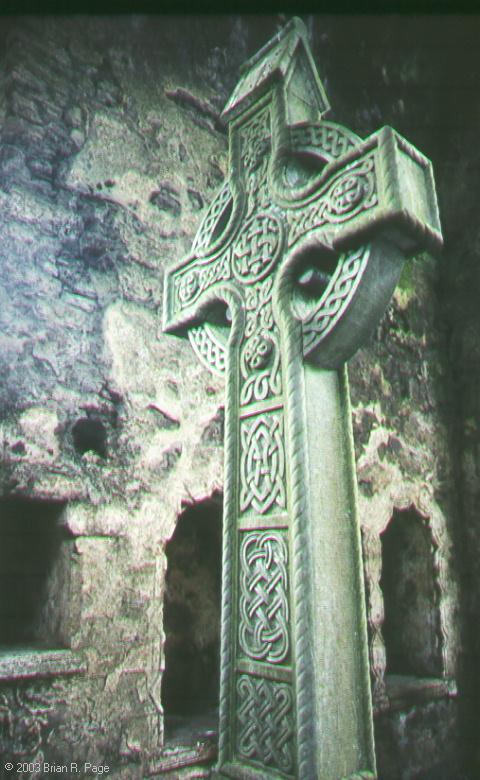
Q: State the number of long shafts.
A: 1